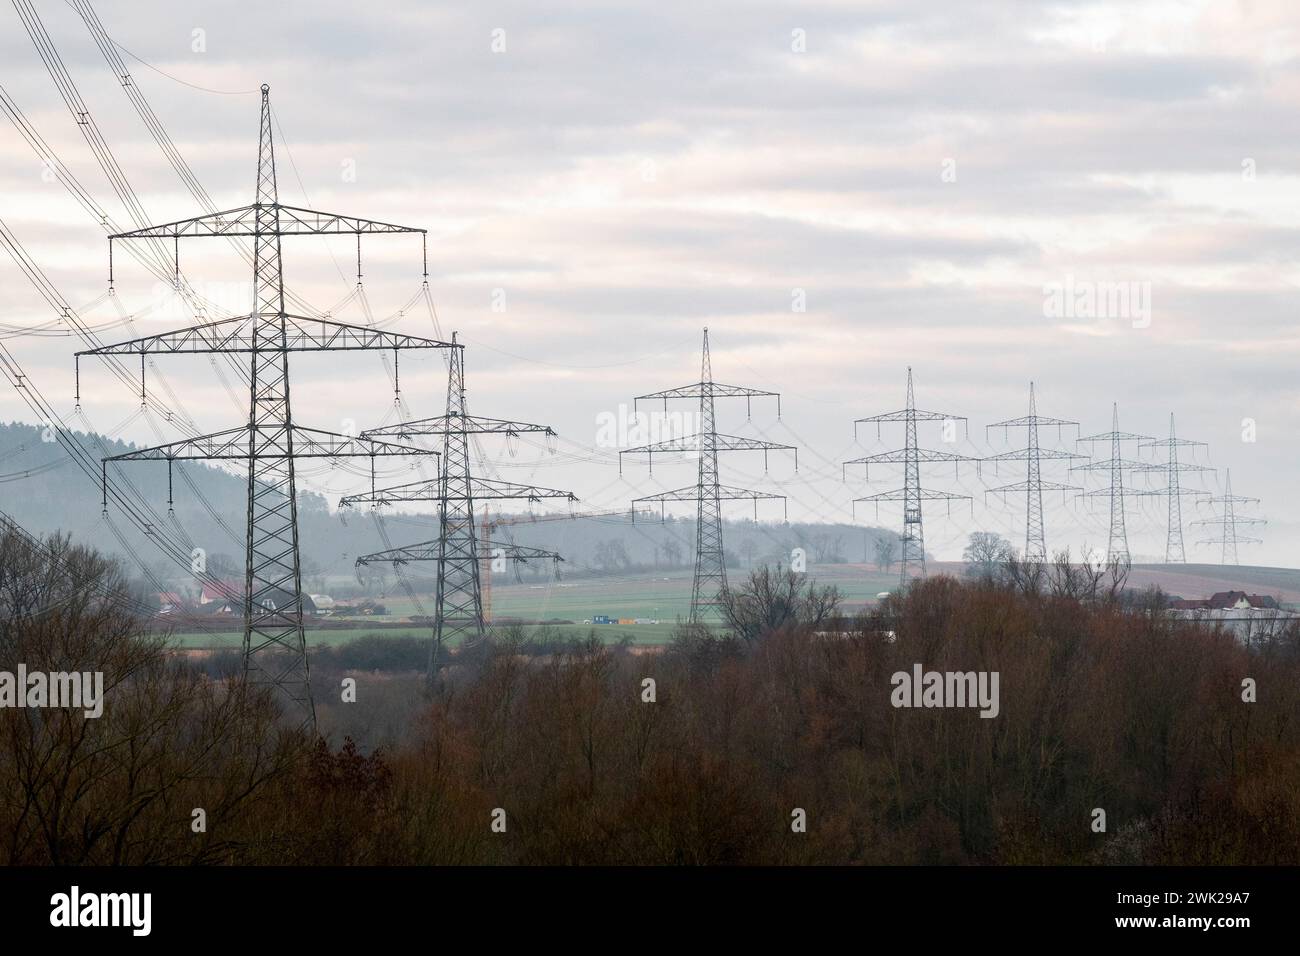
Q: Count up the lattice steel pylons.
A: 8